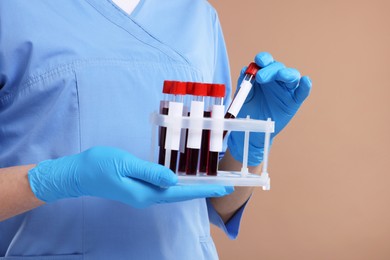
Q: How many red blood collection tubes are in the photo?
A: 7